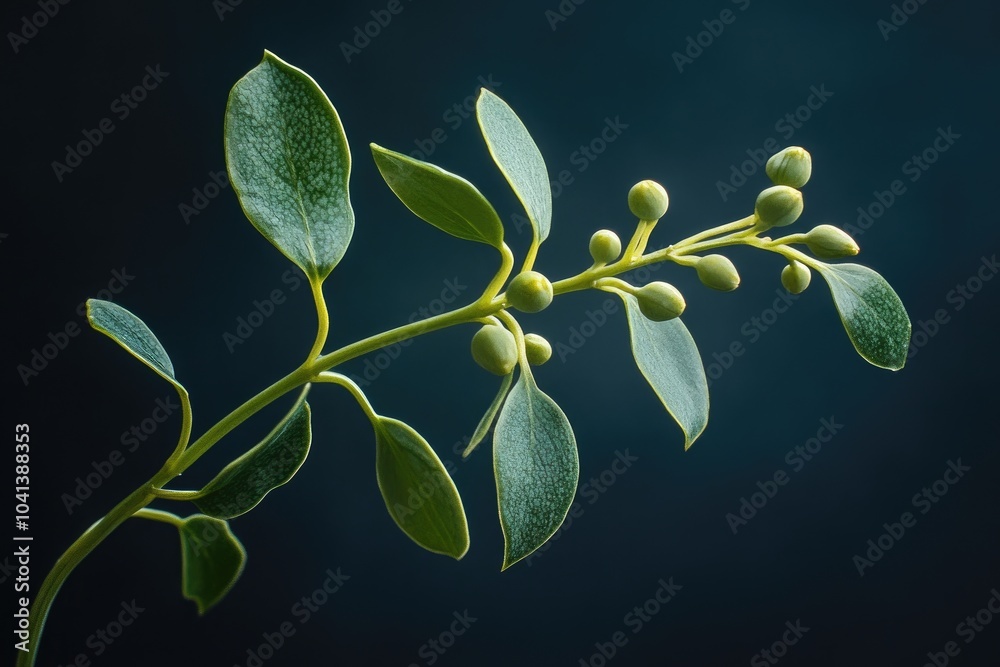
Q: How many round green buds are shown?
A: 11